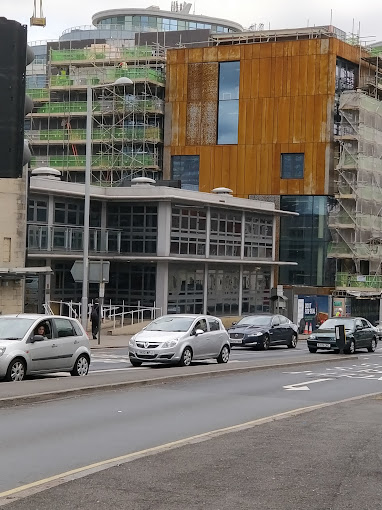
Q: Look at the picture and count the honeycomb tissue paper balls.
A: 0